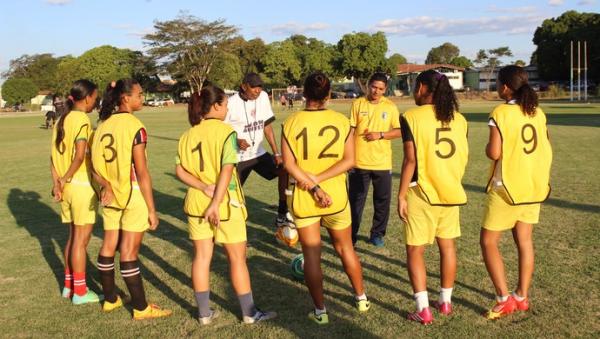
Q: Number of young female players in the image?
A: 6